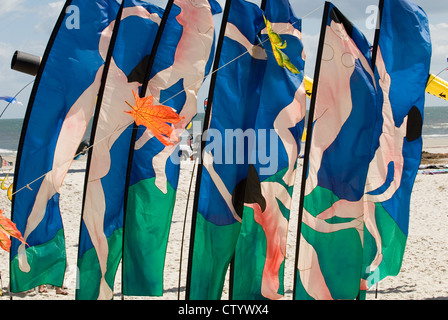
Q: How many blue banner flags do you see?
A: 7